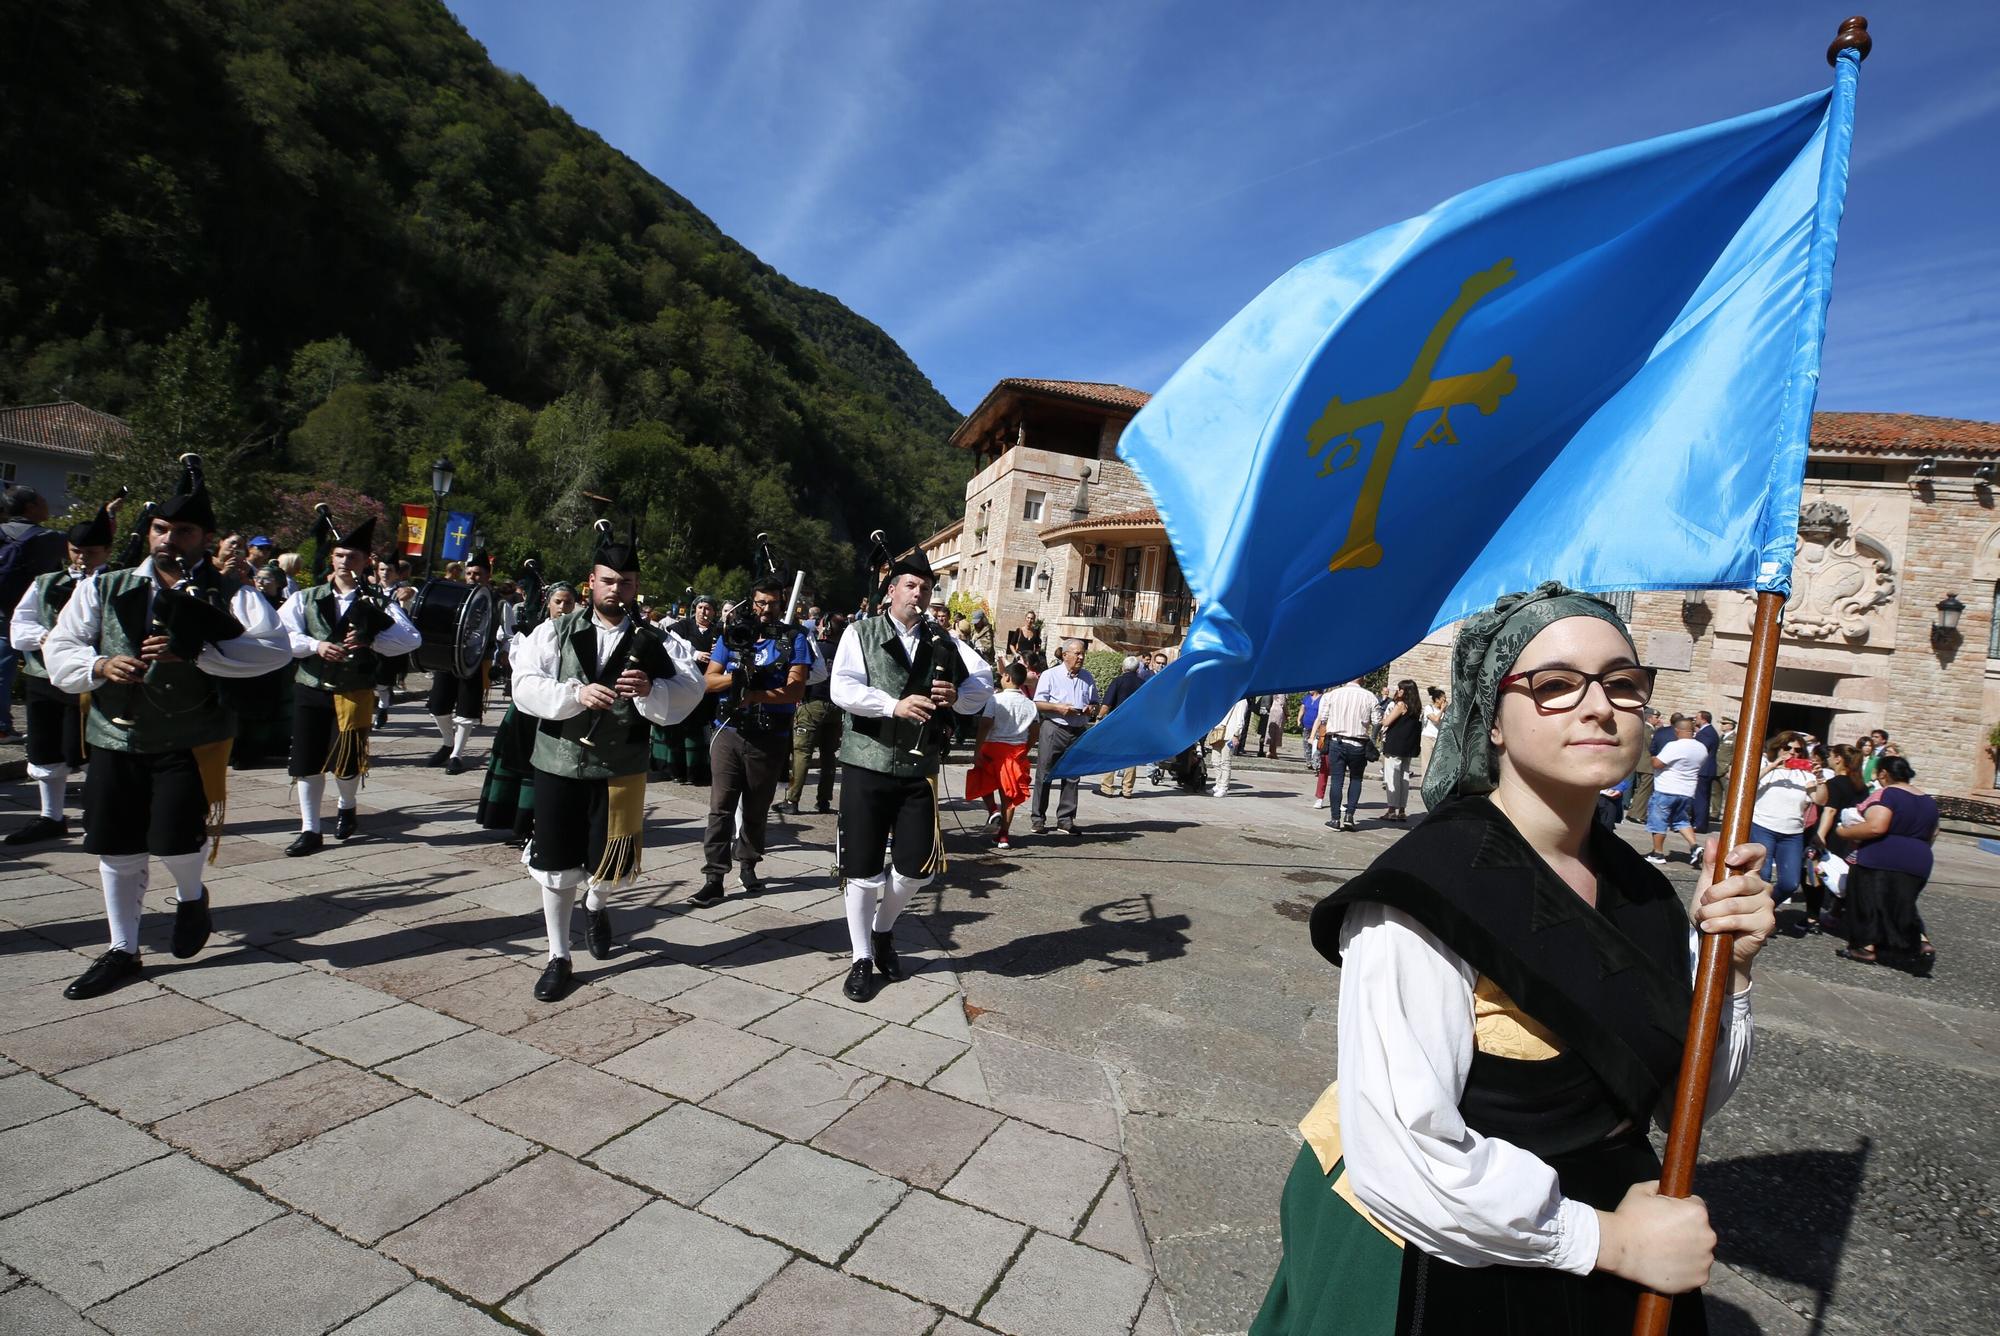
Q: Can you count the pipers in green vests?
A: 5